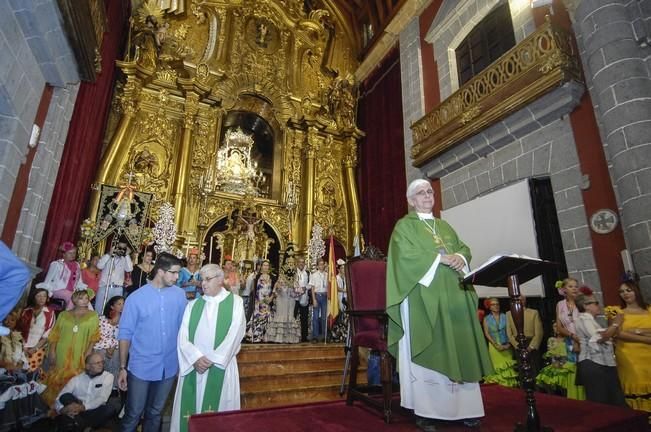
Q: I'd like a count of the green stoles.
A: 1